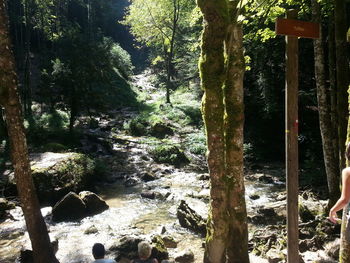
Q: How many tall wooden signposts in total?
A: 1